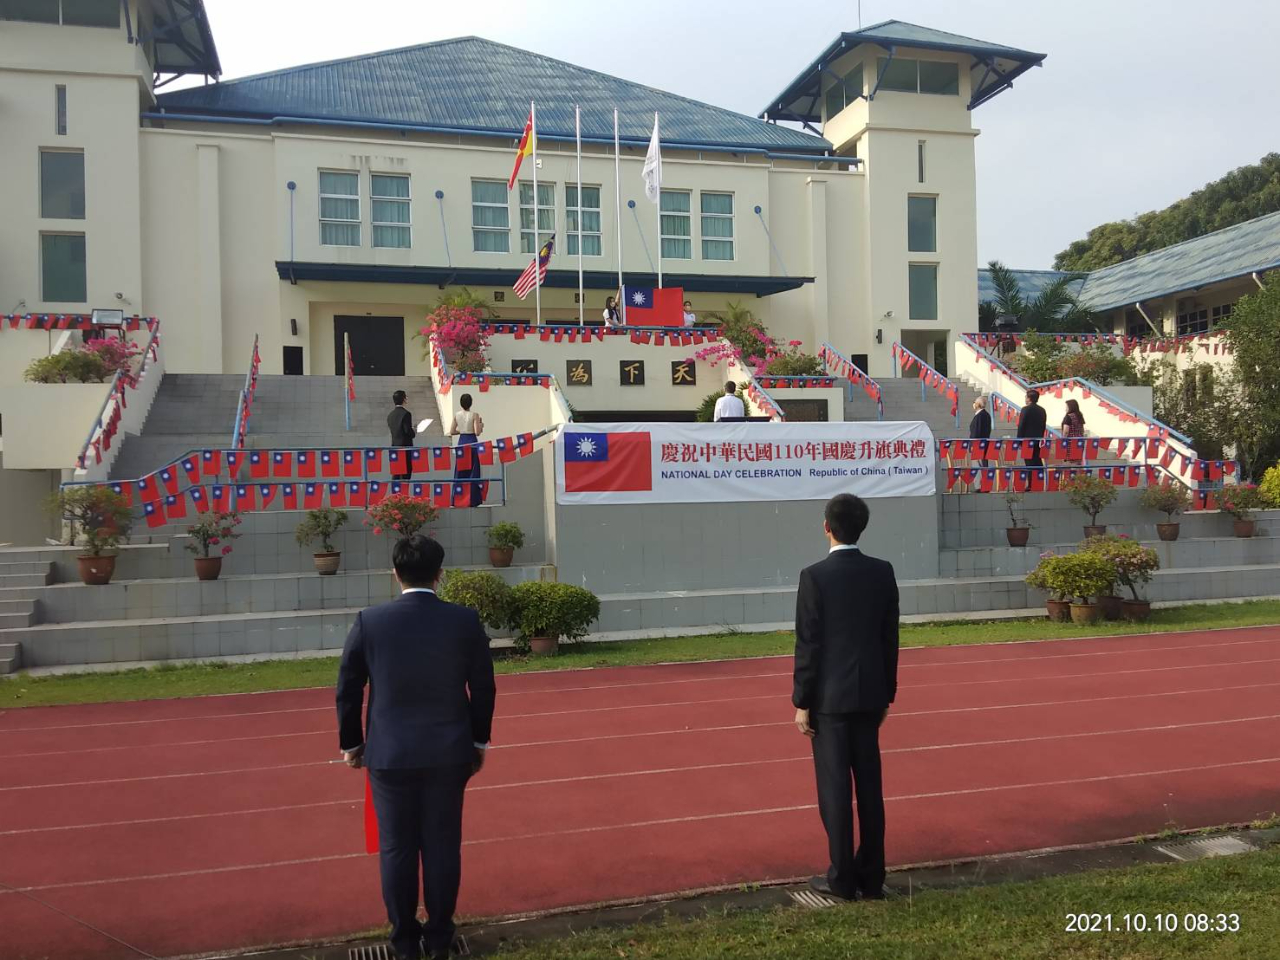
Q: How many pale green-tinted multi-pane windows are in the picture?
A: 7